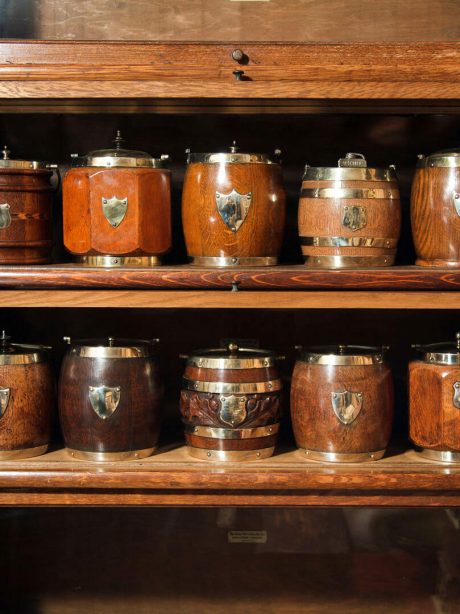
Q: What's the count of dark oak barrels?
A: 1